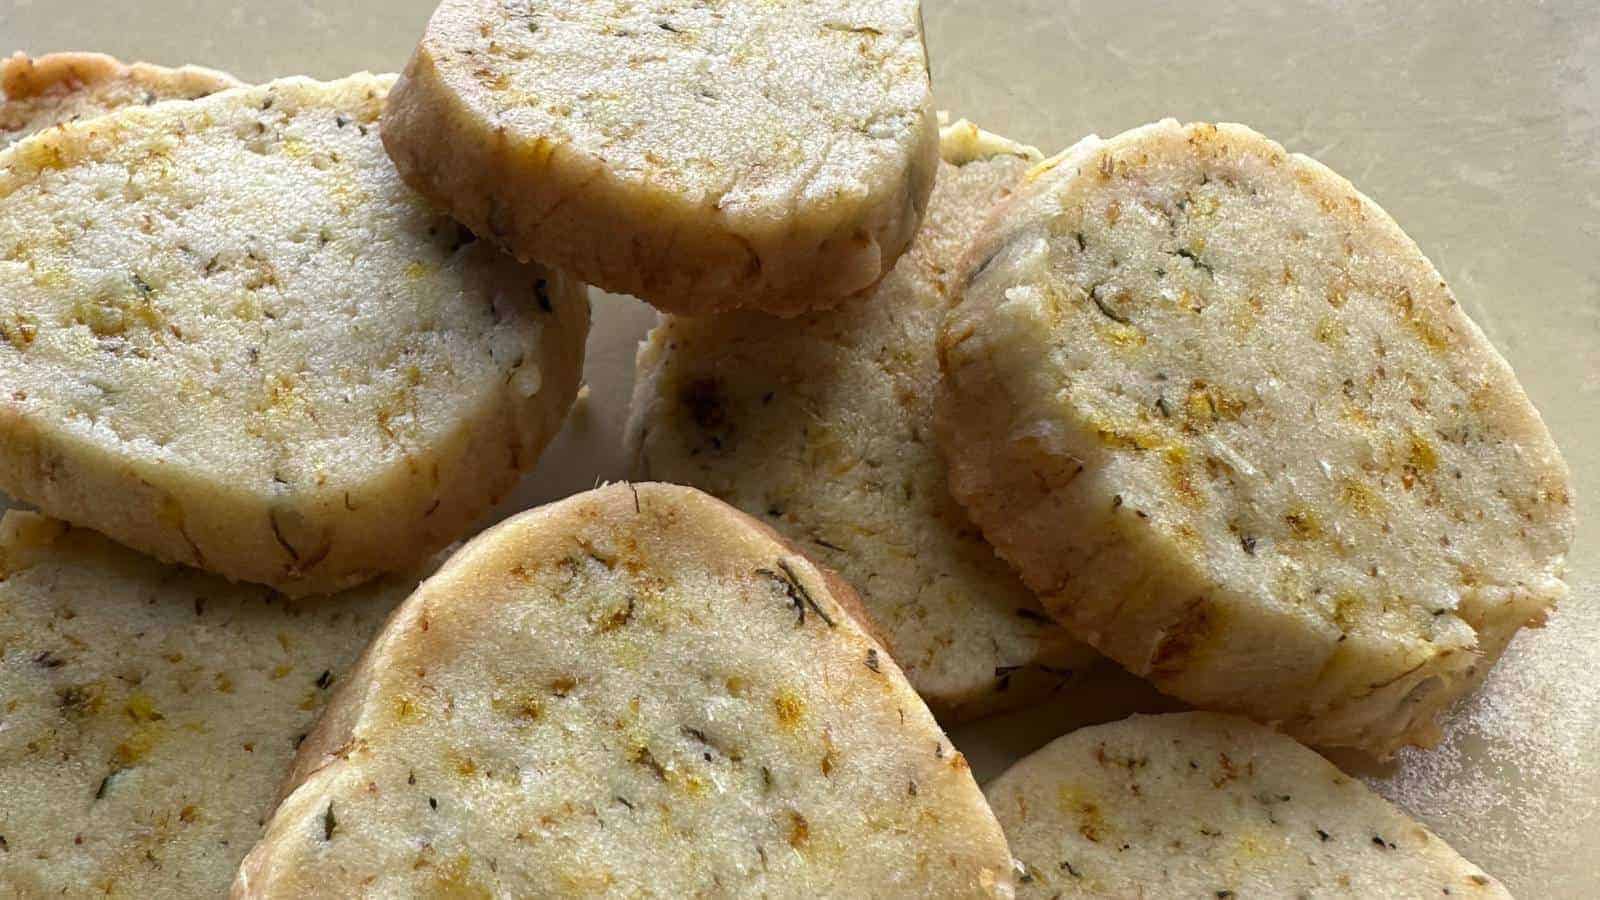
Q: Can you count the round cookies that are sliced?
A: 8